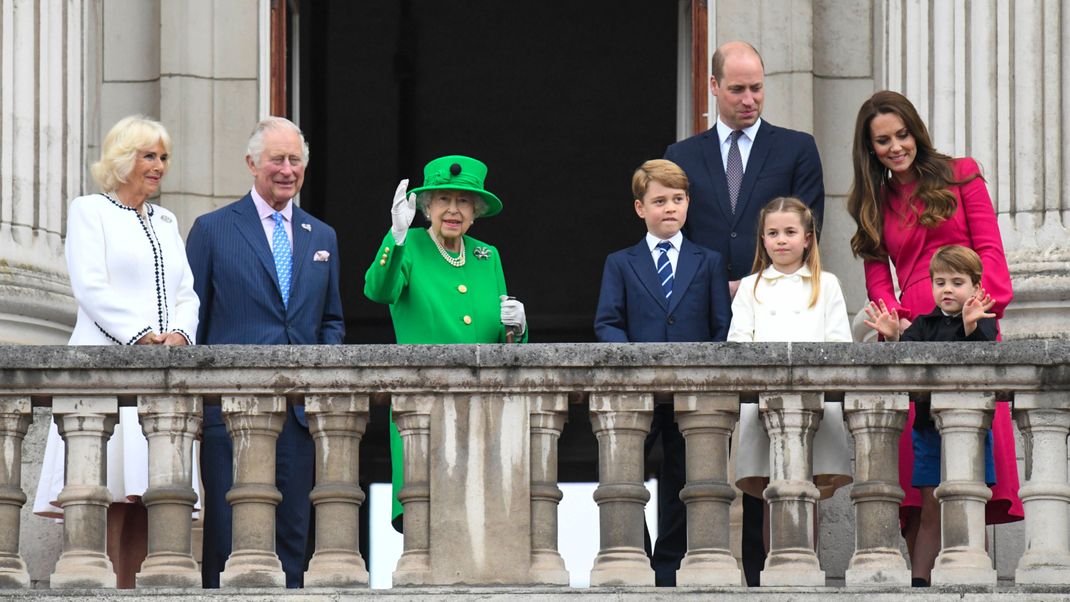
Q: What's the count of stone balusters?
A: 13